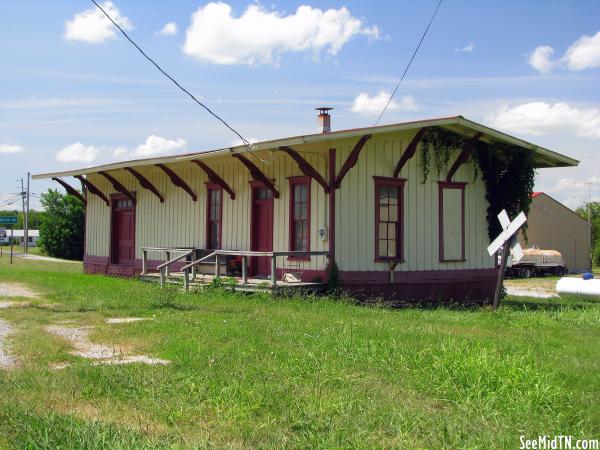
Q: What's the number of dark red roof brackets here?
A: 11